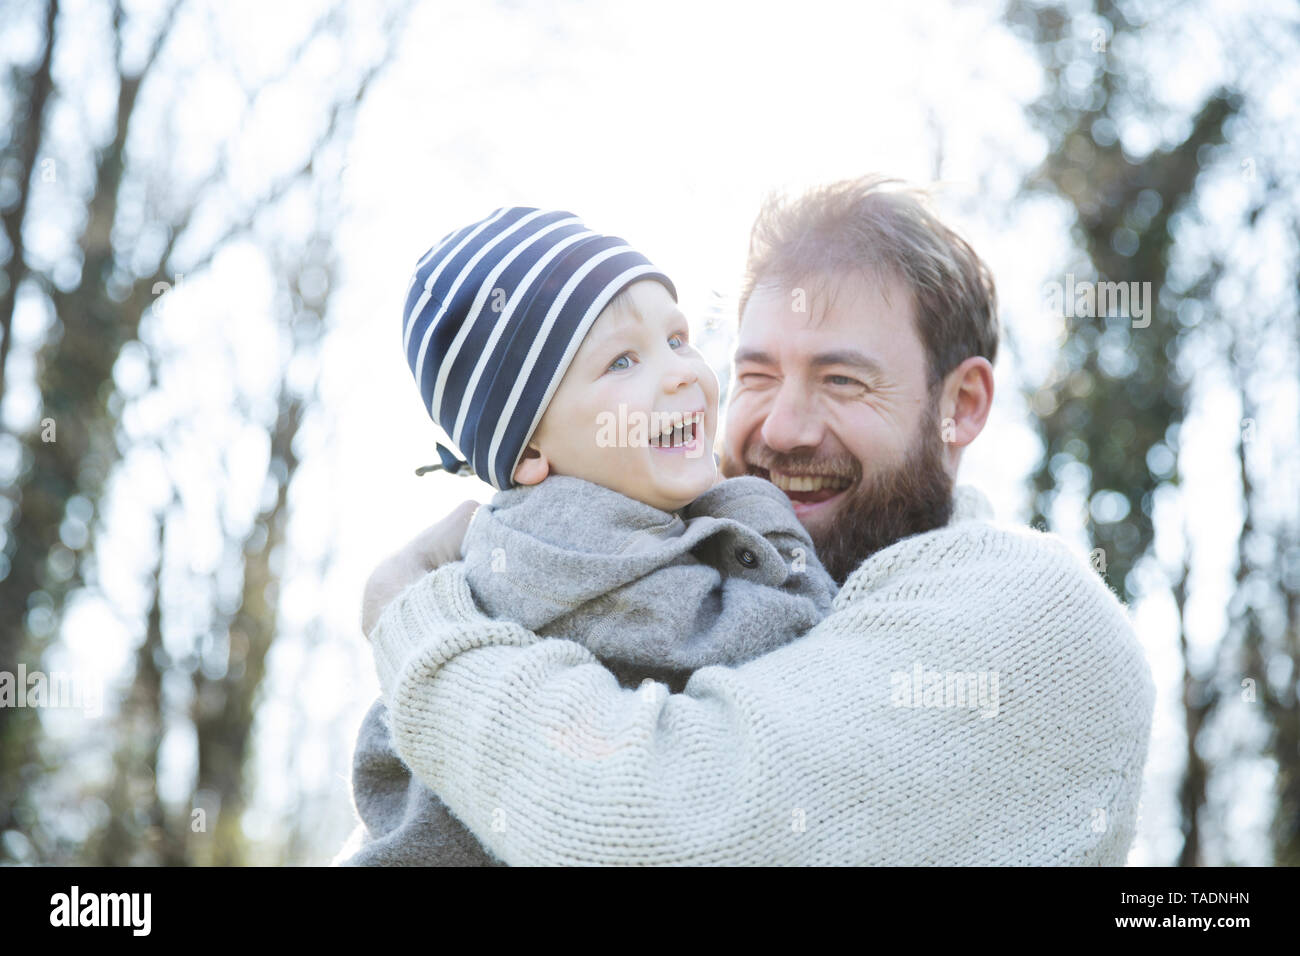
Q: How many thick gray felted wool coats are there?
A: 1